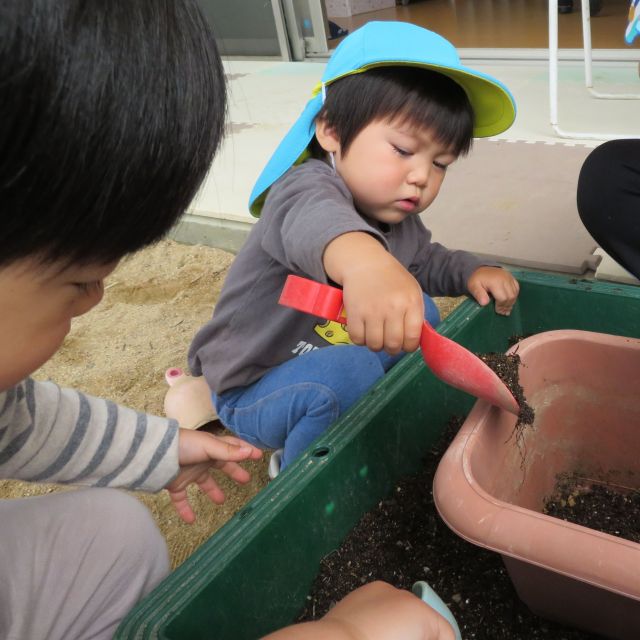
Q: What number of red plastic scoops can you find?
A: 1